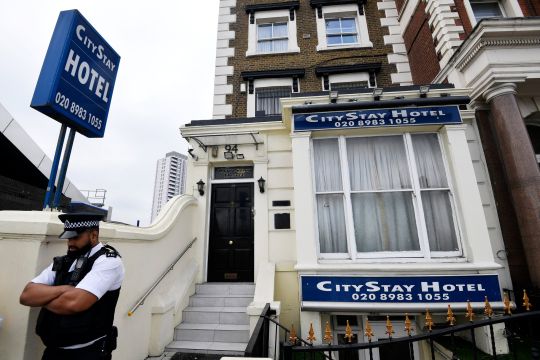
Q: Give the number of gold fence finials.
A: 13